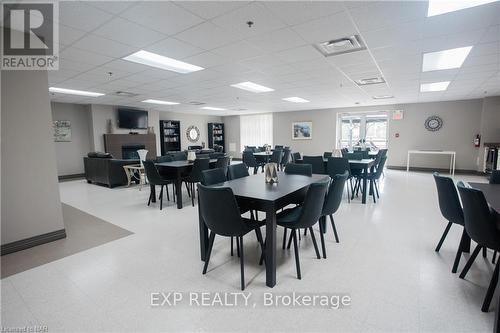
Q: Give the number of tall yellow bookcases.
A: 0